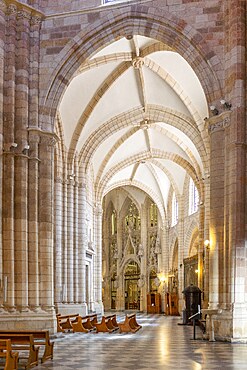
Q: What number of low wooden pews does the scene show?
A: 7